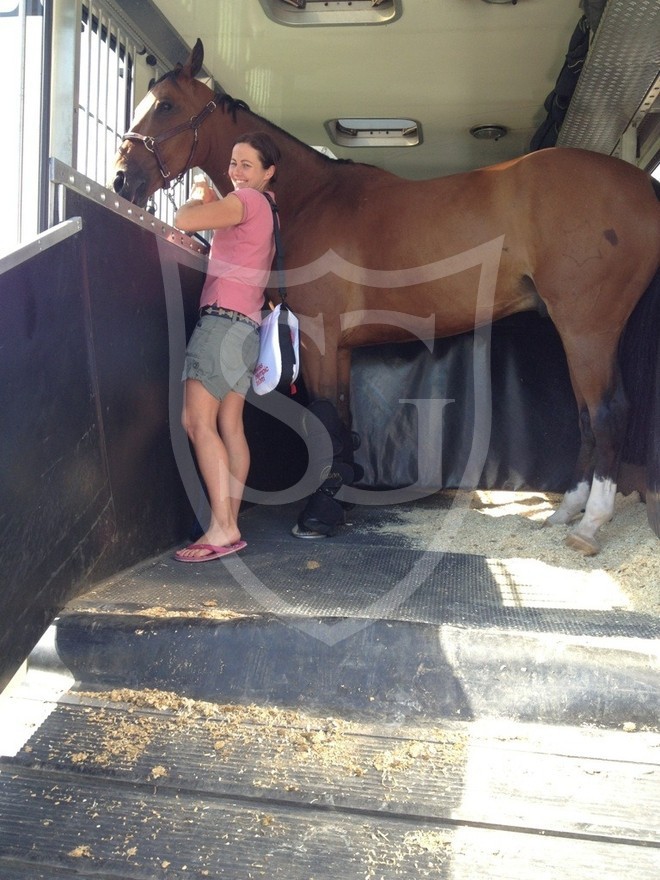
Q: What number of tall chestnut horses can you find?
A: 1